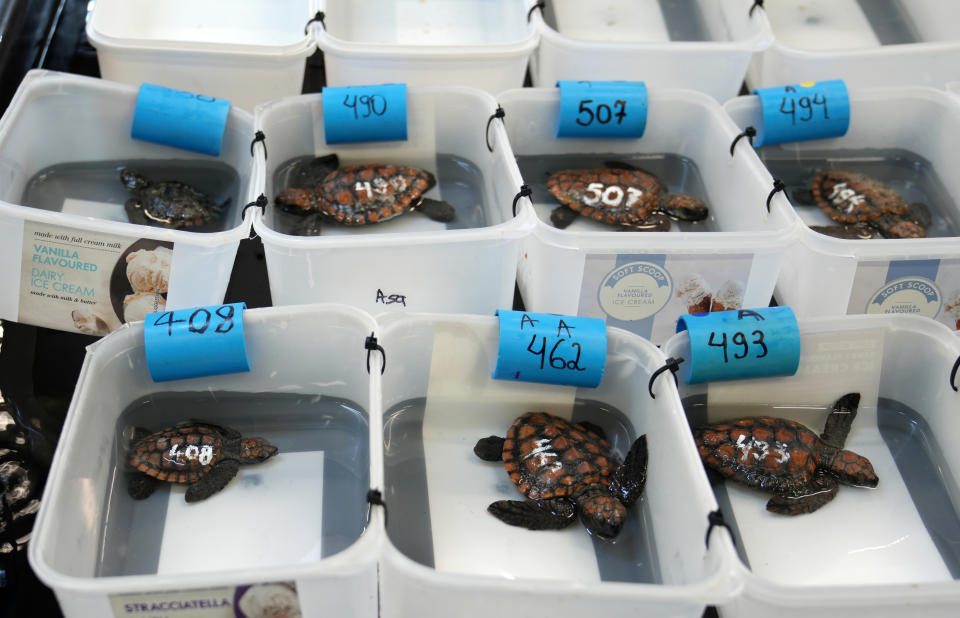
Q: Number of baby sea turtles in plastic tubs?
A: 7